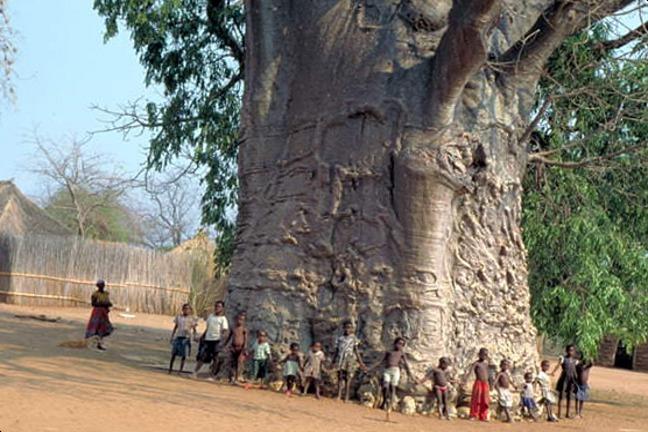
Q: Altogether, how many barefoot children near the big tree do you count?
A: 15